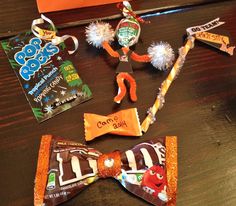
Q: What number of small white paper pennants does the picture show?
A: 1